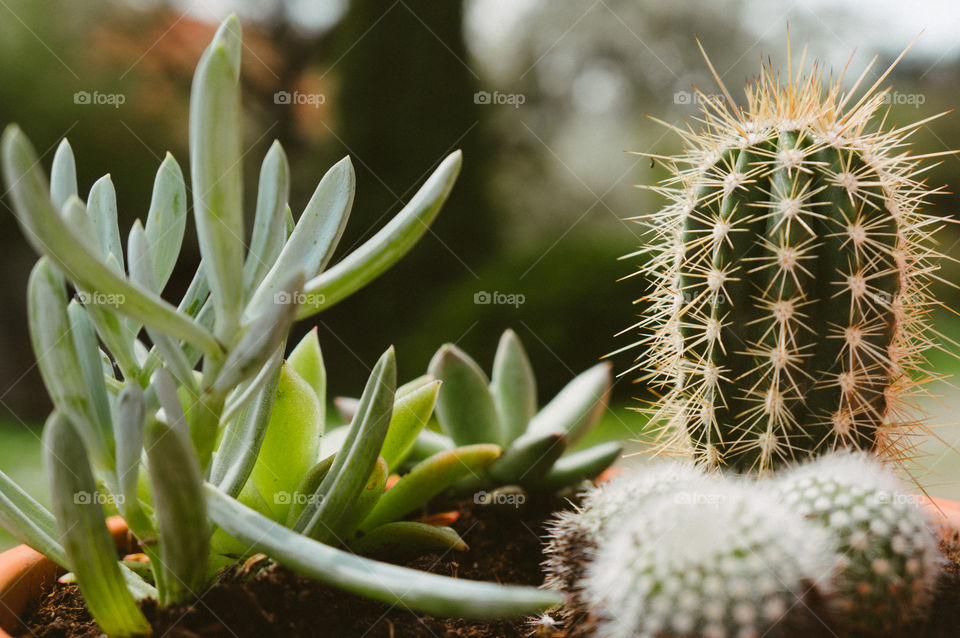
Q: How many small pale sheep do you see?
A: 0